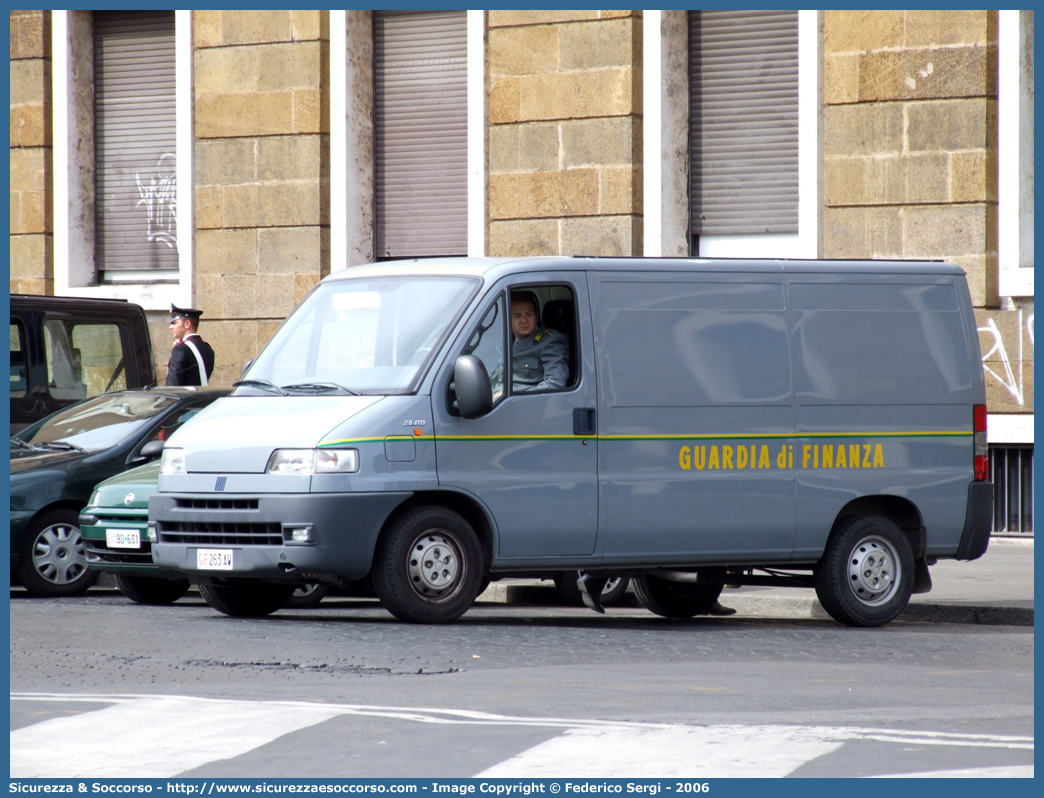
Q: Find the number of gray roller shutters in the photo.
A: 3